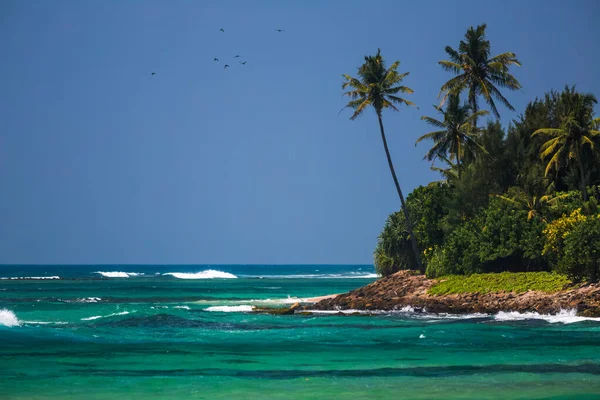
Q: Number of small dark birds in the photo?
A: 7